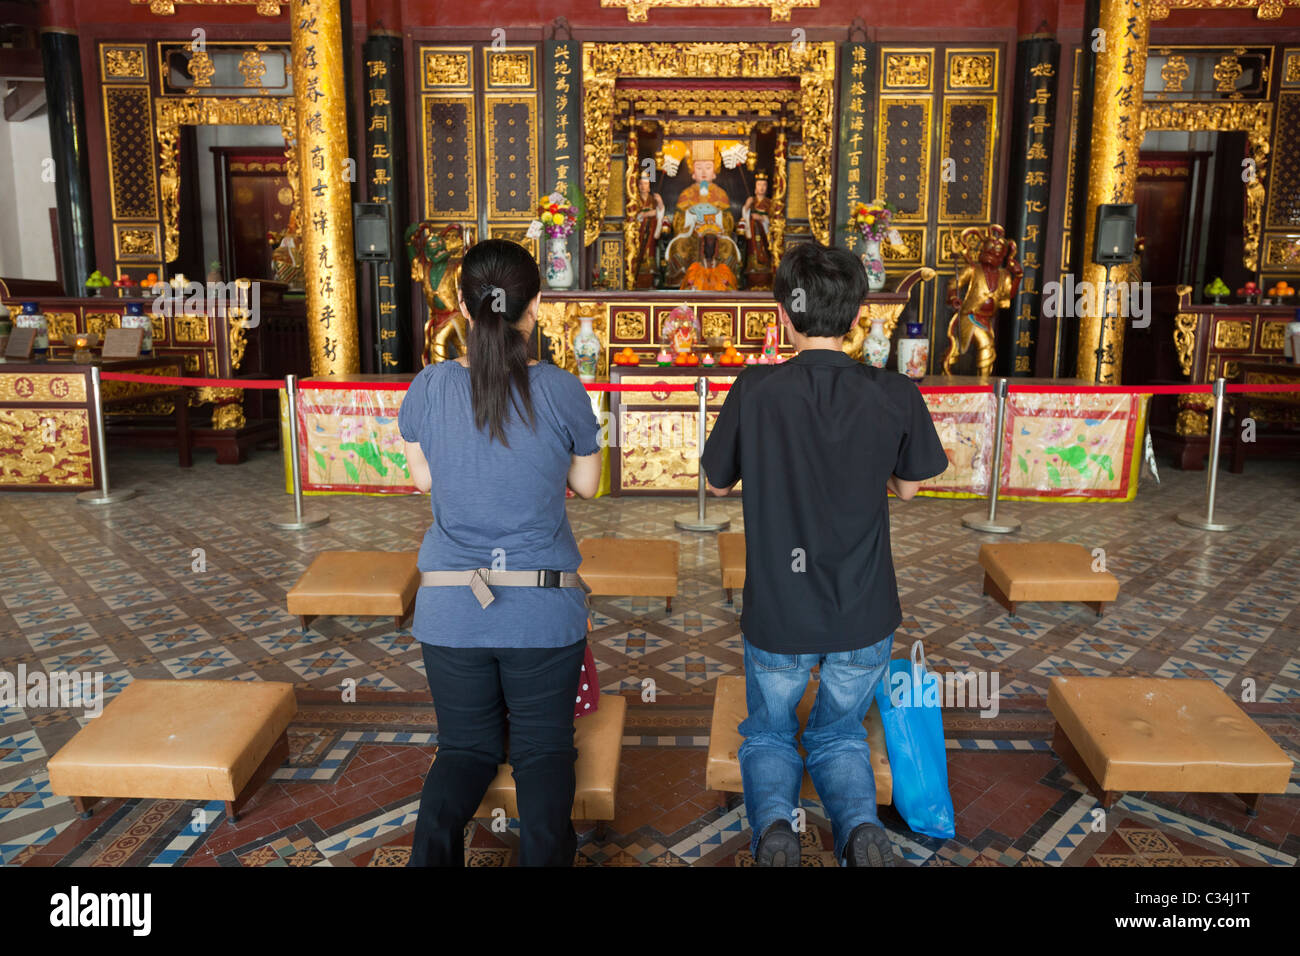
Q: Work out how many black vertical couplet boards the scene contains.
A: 4